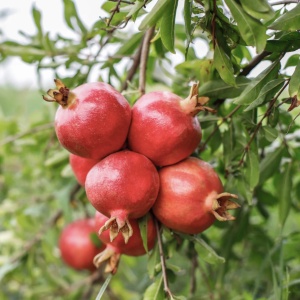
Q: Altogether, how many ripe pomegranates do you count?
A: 7